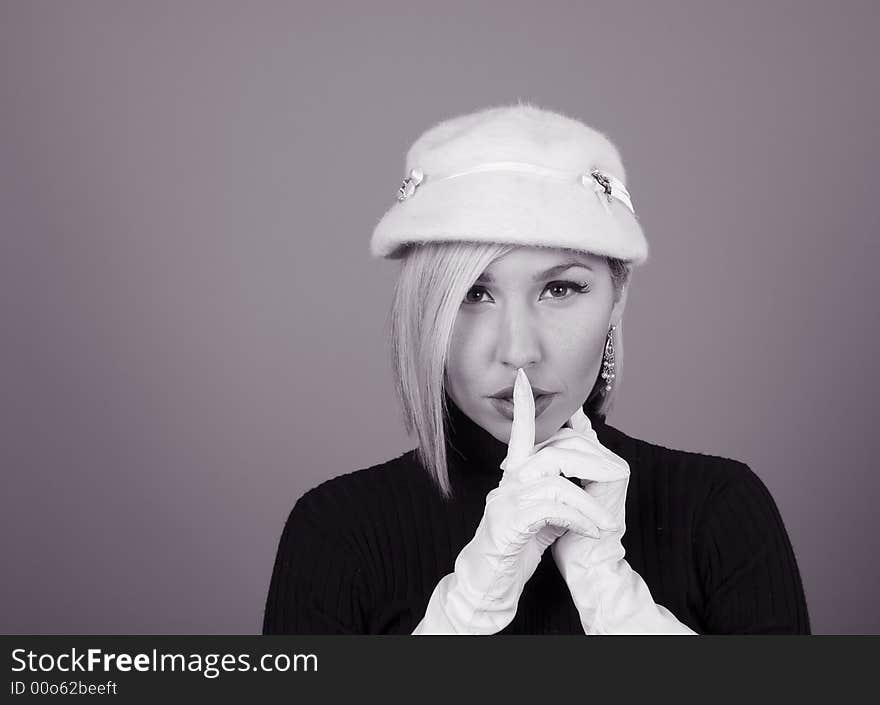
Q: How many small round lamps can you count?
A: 0